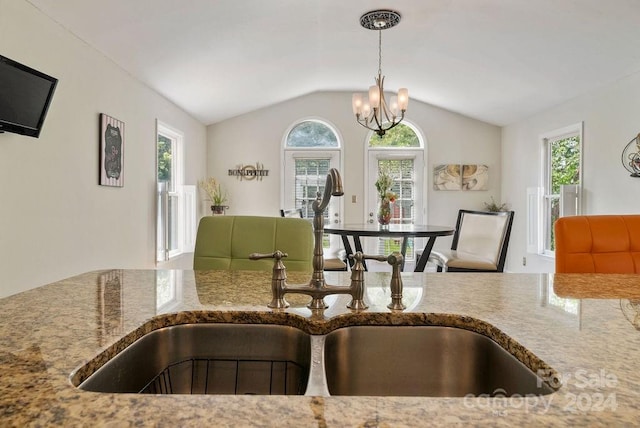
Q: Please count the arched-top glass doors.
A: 2